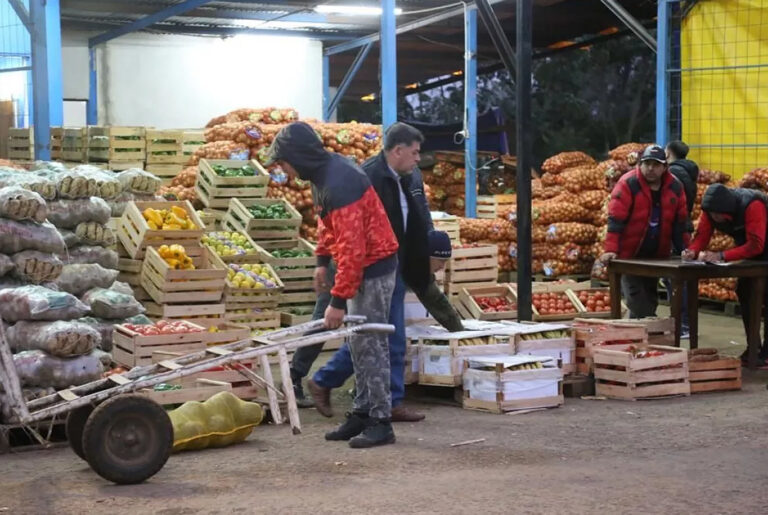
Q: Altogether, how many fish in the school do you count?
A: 0